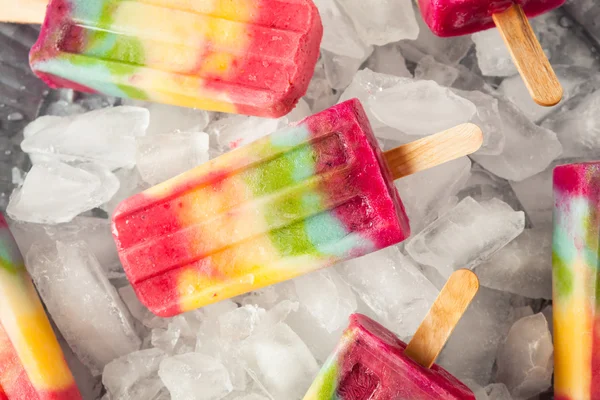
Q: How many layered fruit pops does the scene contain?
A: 6